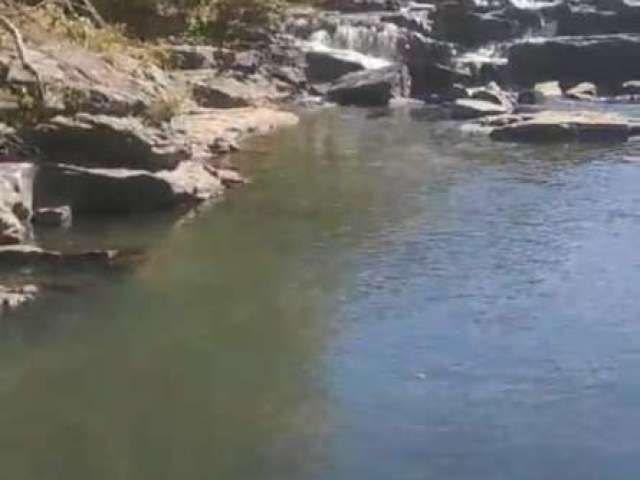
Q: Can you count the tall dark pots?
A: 0